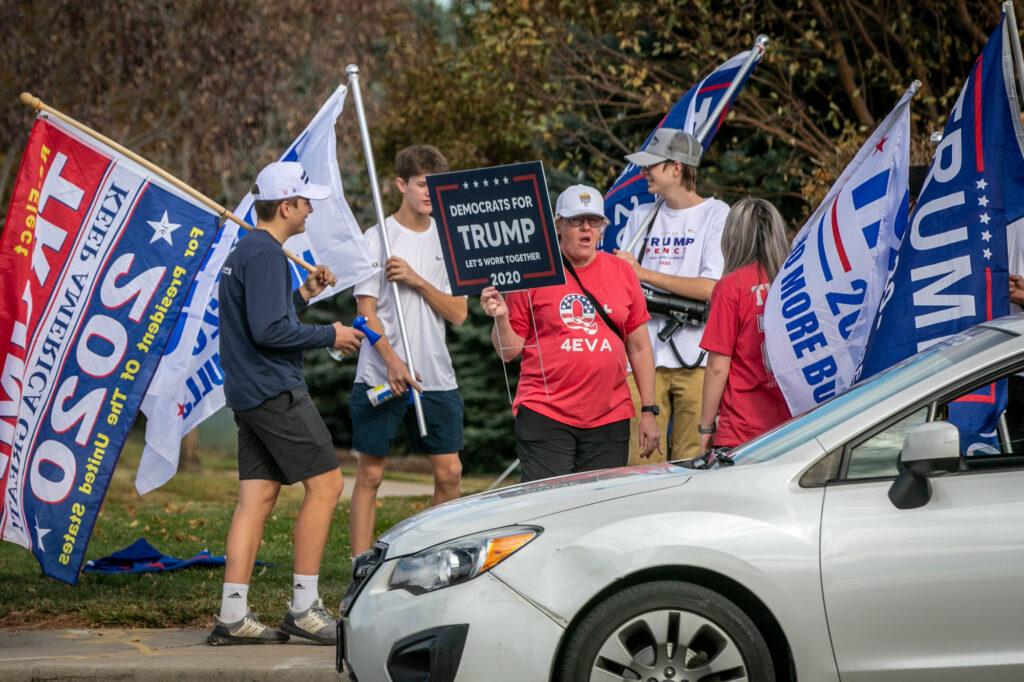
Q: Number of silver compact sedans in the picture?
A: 1